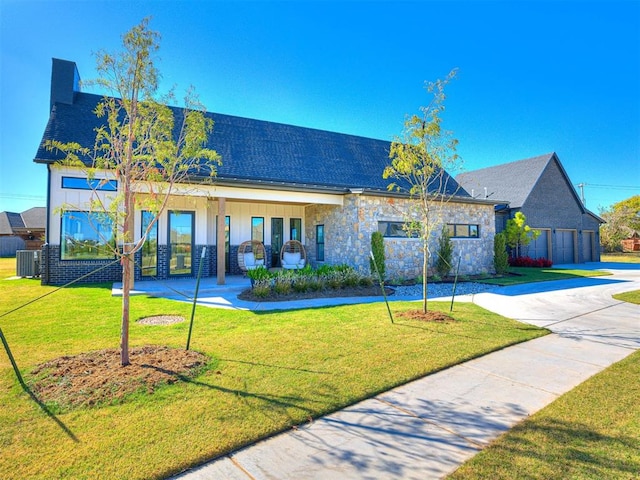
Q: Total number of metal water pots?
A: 0